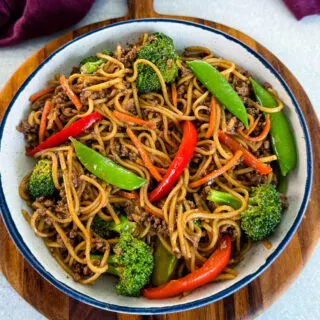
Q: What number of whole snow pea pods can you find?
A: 3